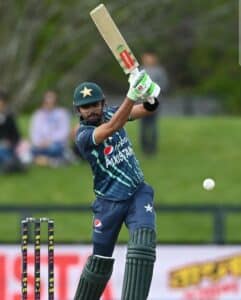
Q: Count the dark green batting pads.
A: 2